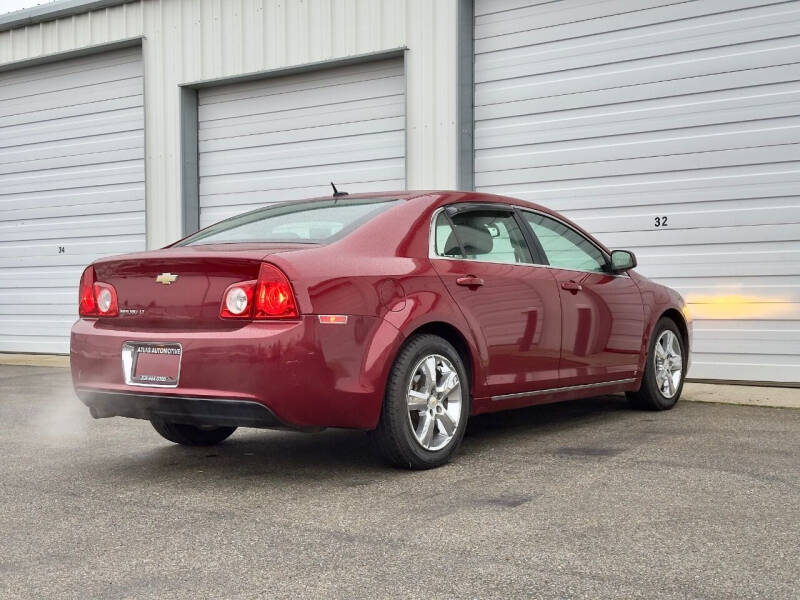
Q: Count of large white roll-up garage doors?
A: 3